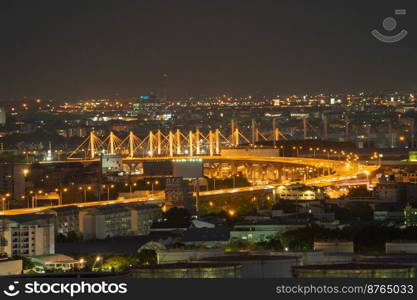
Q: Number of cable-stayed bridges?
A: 1